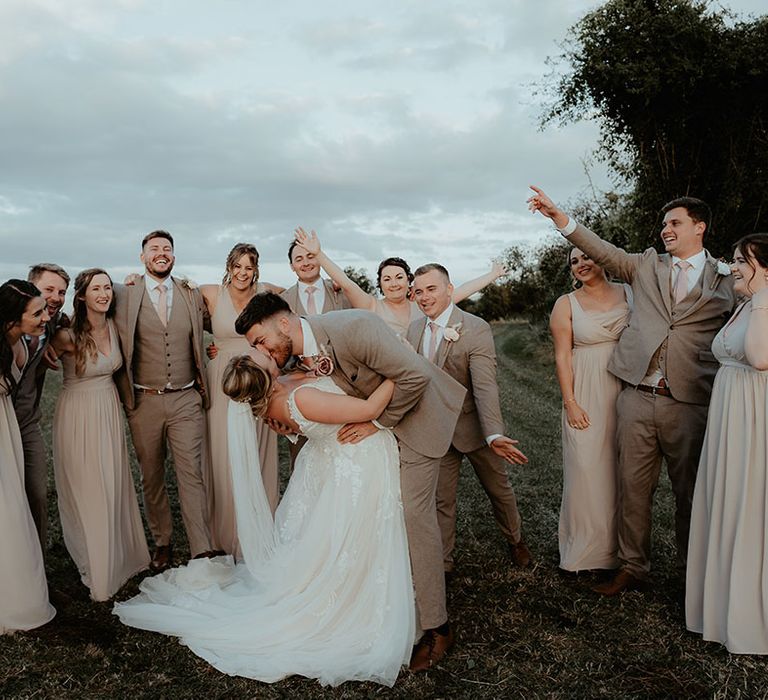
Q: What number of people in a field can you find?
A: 13